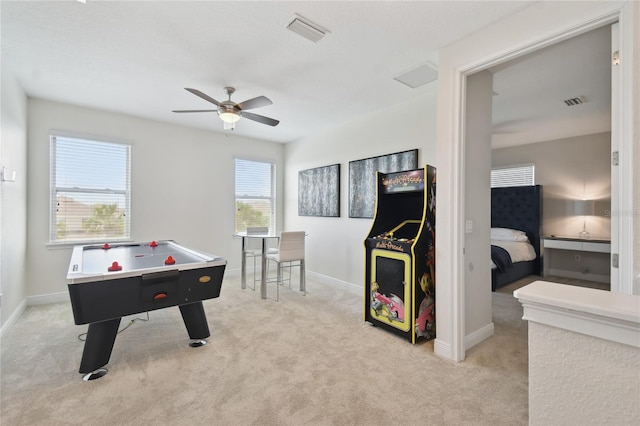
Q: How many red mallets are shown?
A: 4